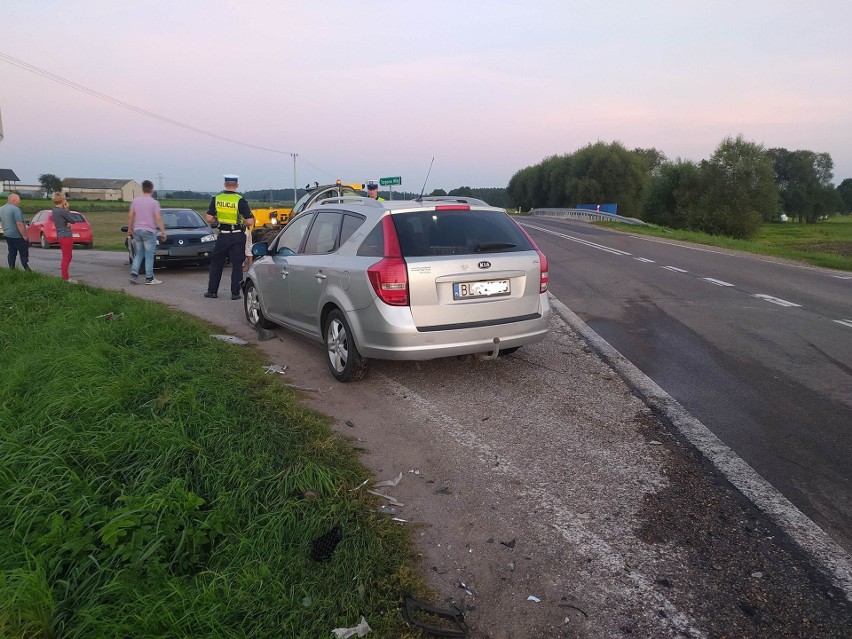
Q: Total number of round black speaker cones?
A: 0